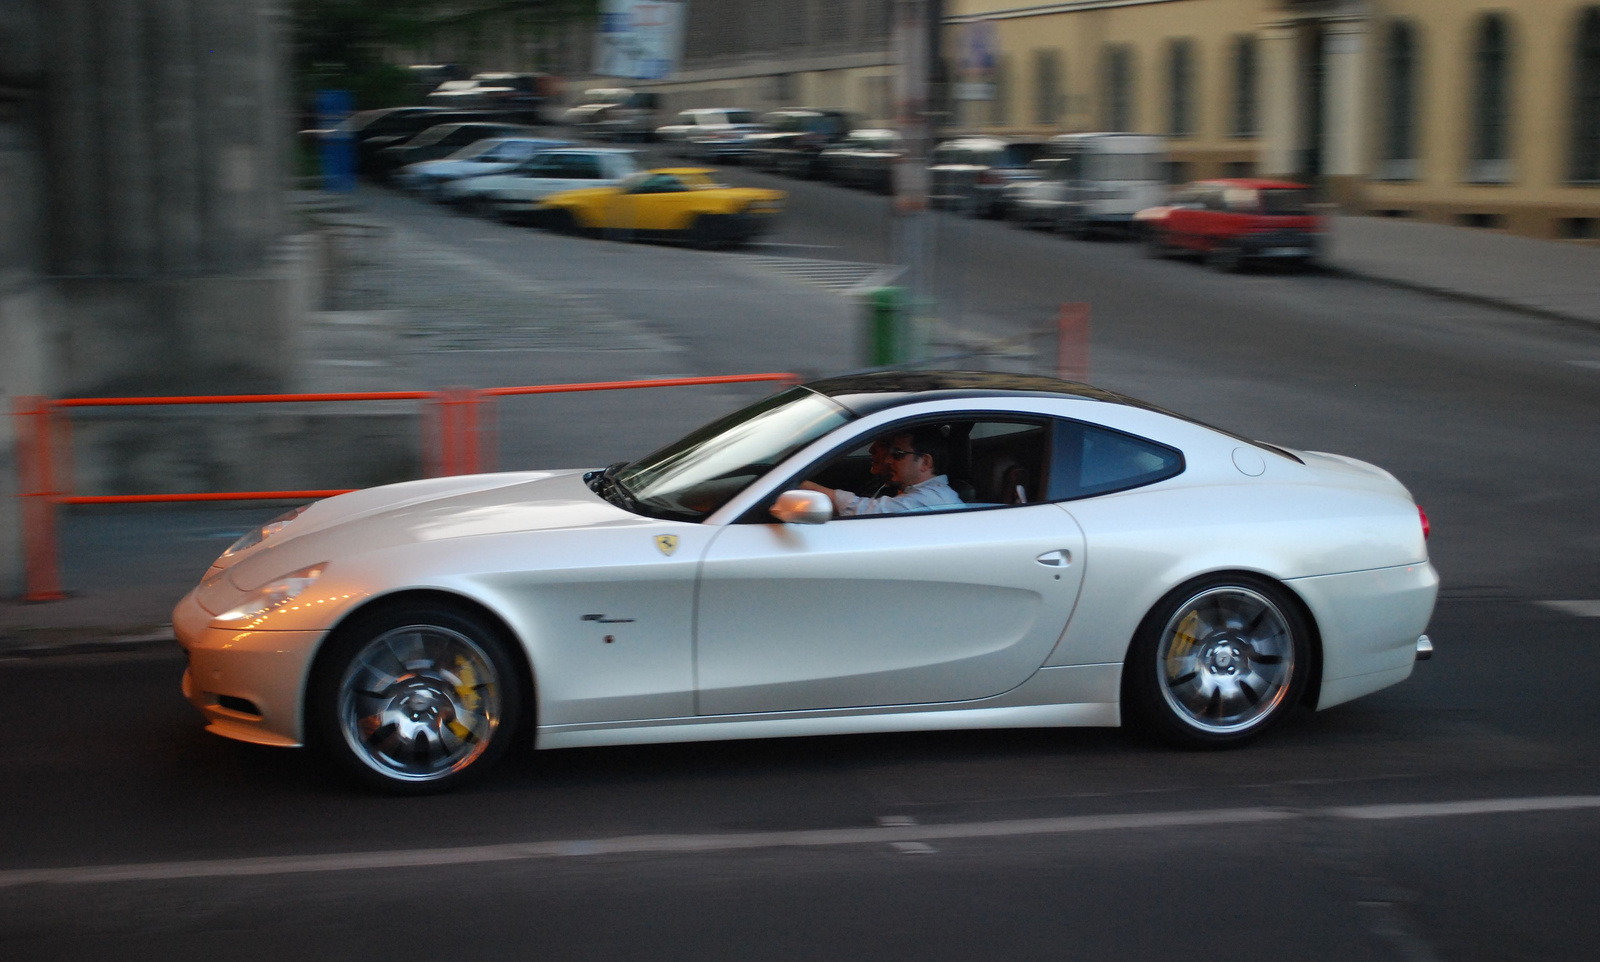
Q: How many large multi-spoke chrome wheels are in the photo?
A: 2